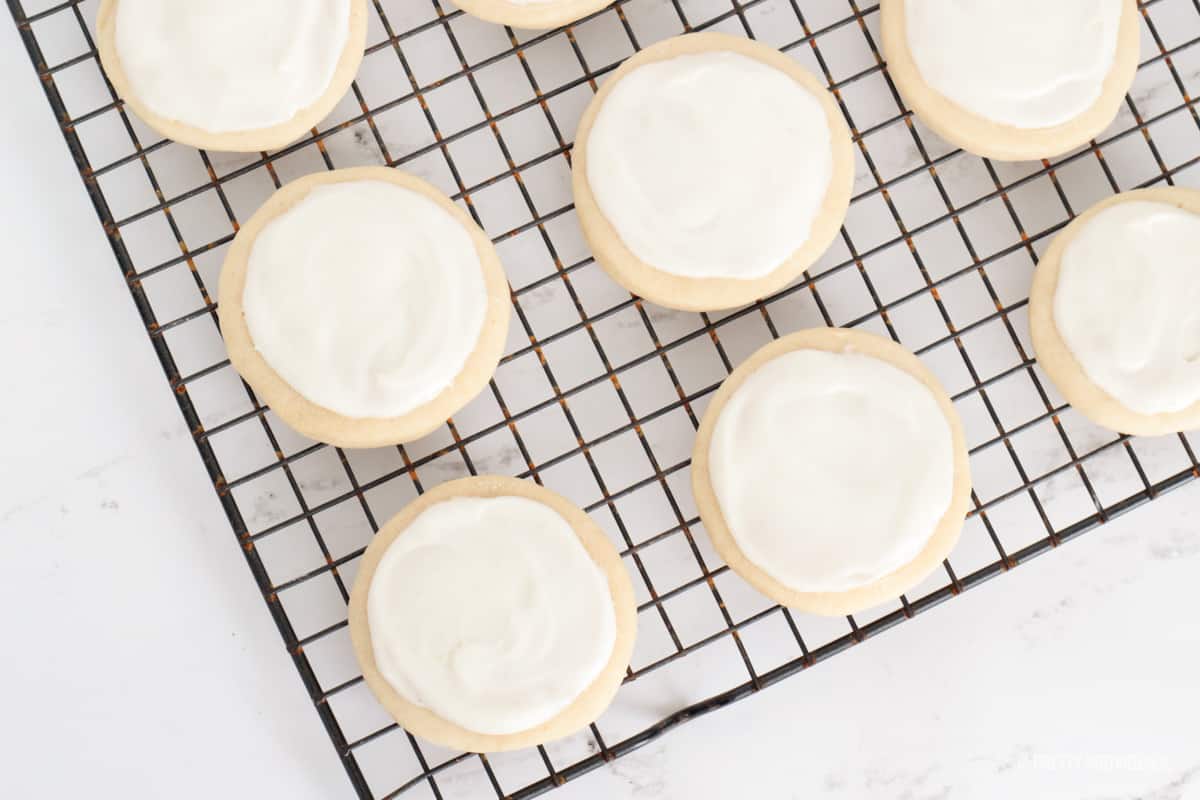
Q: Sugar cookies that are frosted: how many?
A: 8